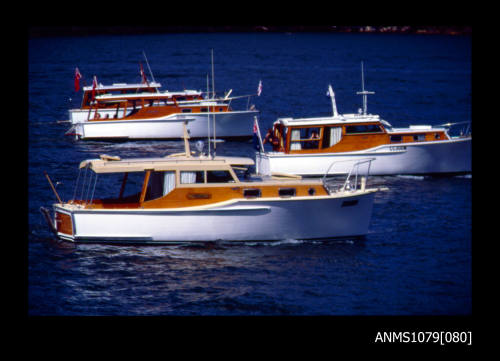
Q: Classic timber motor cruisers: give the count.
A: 4